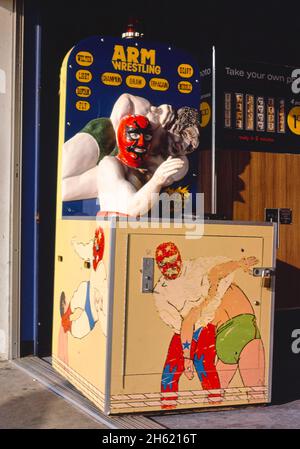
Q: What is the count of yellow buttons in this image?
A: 9